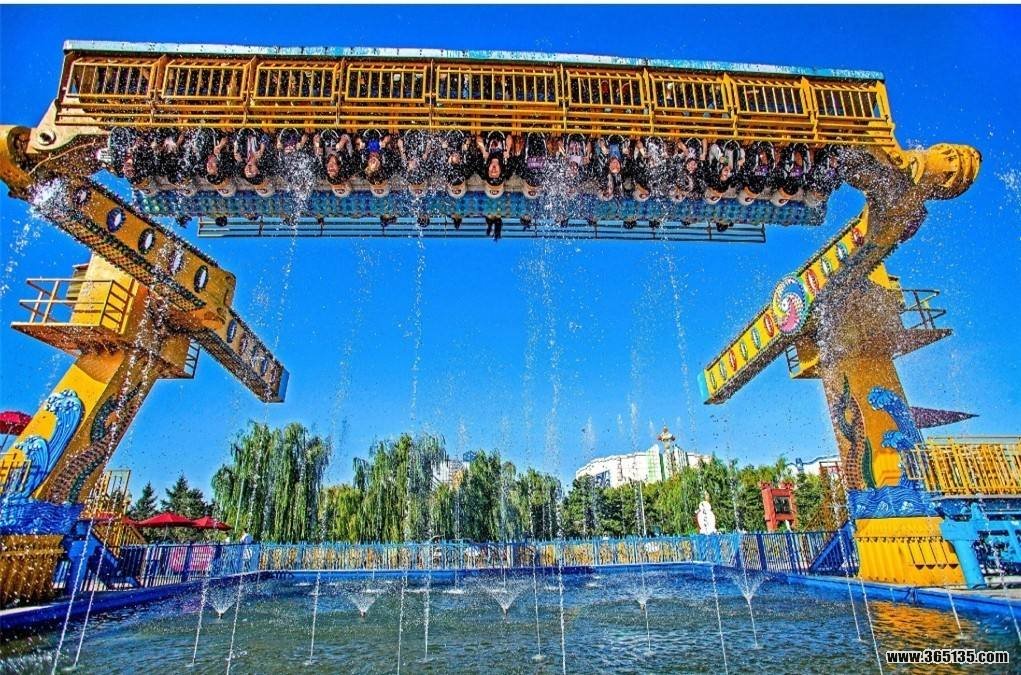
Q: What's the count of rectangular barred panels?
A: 9